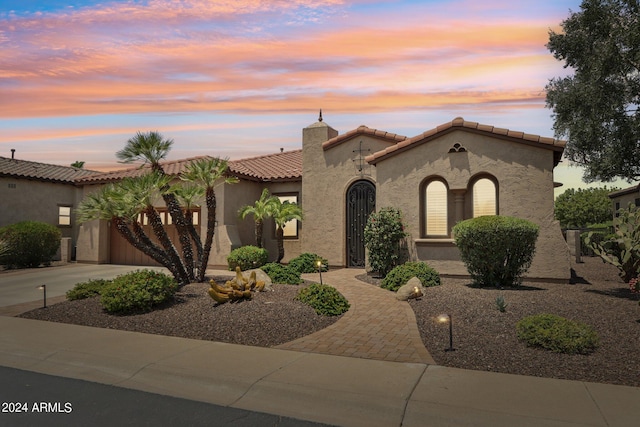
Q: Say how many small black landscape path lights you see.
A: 3